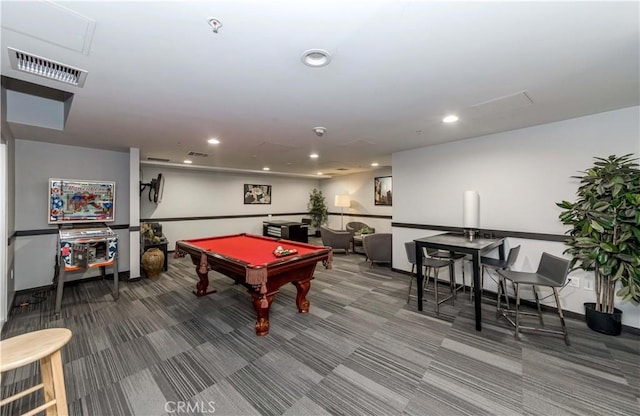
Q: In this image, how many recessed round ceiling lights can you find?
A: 8